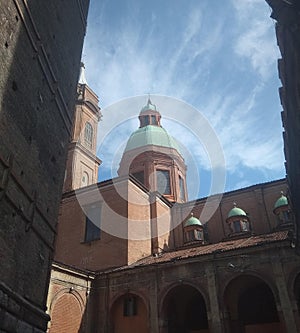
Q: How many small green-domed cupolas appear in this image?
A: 3